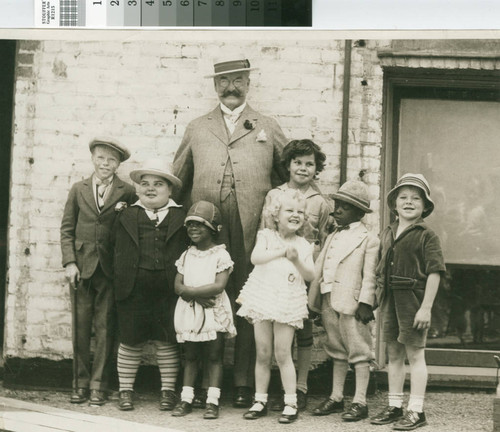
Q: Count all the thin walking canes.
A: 1